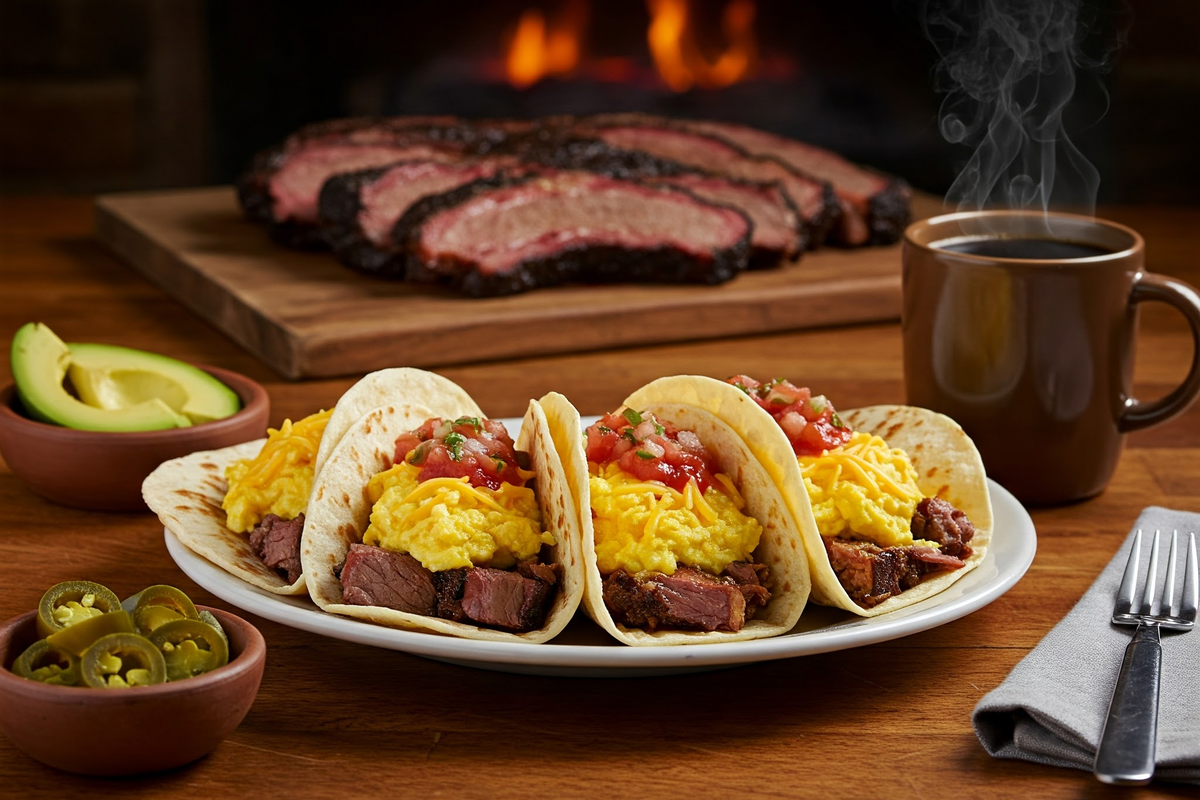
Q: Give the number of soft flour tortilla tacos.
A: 4